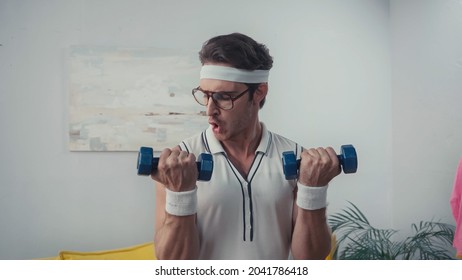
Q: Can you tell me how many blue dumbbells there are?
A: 2